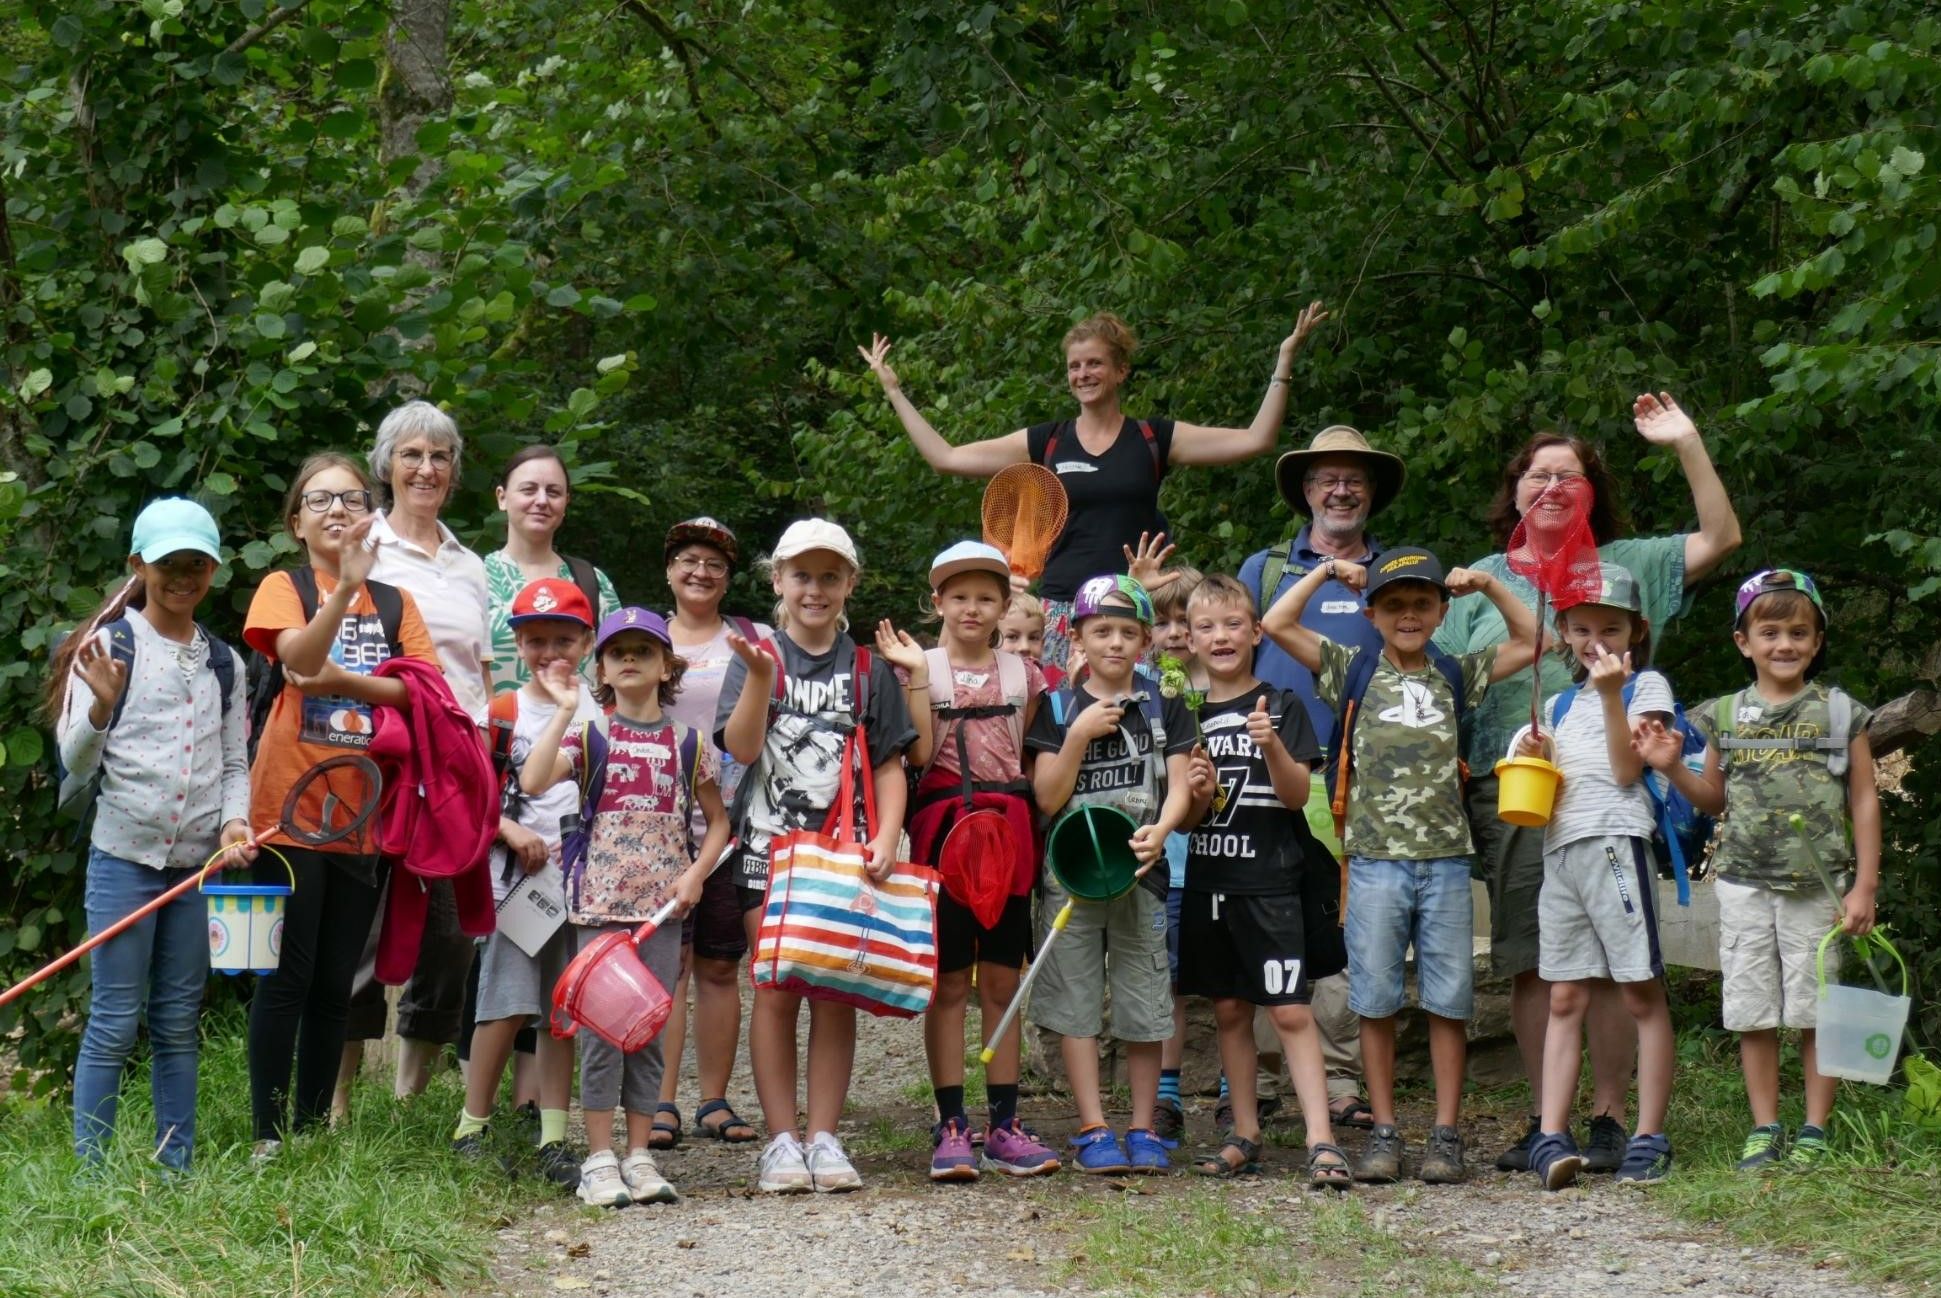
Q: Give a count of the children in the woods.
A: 13